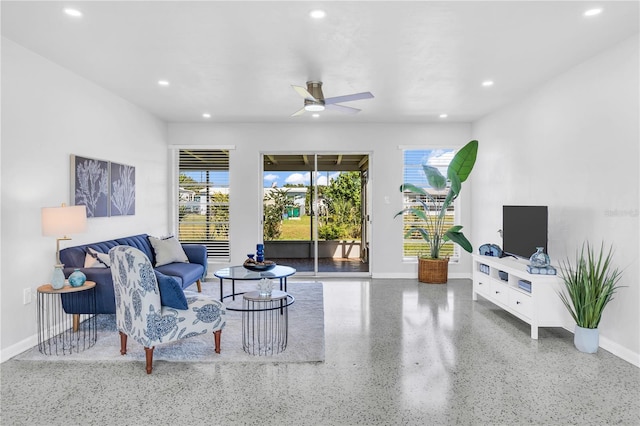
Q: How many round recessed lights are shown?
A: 8